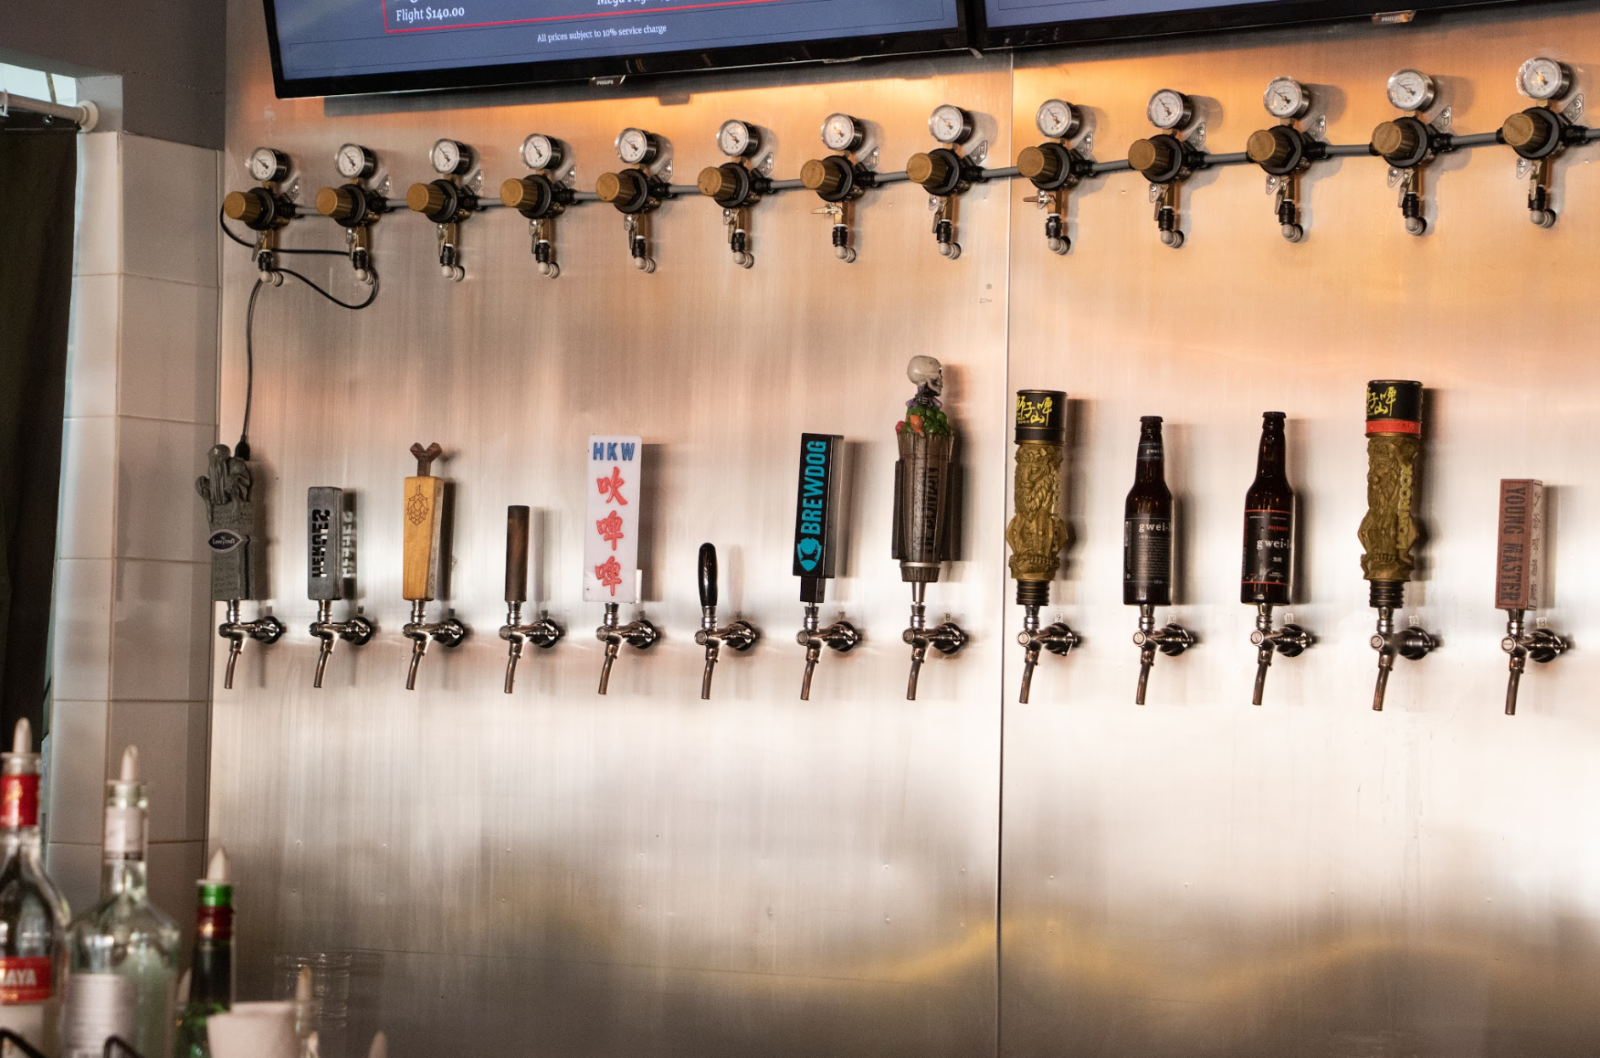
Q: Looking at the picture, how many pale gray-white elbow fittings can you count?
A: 13